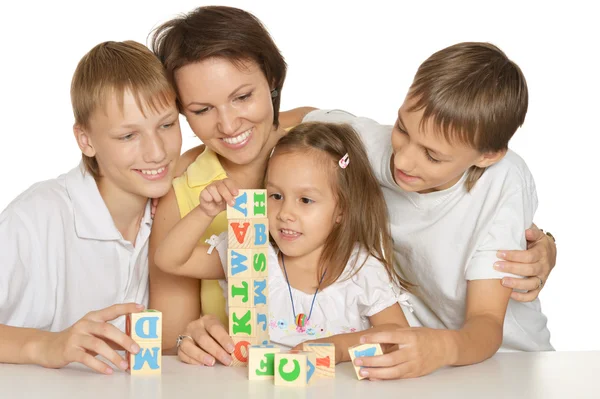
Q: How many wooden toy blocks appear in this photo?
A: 12